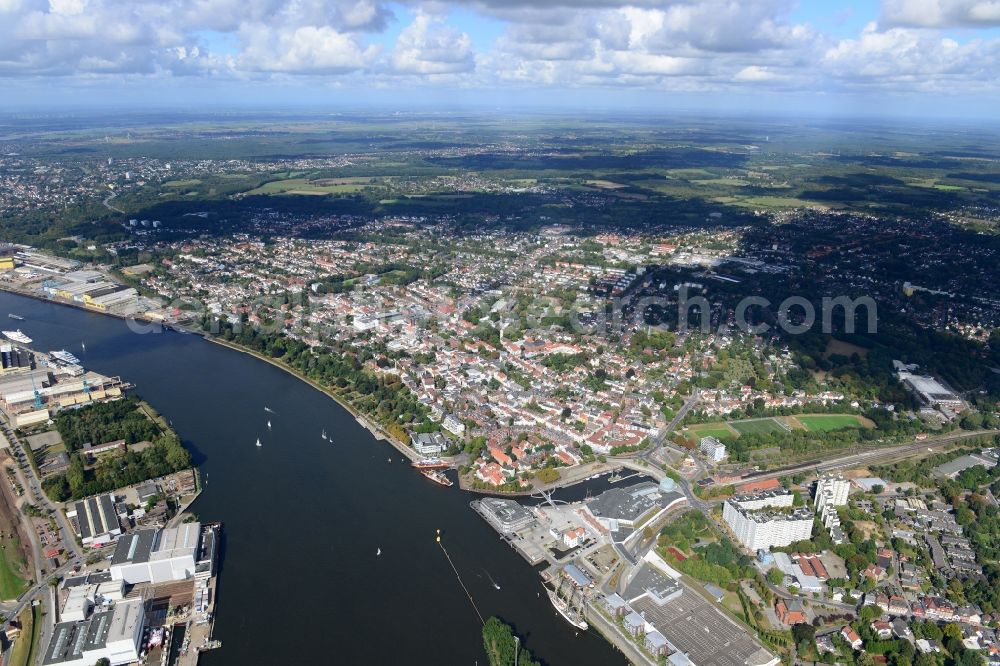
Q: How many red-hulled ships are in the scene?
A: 2